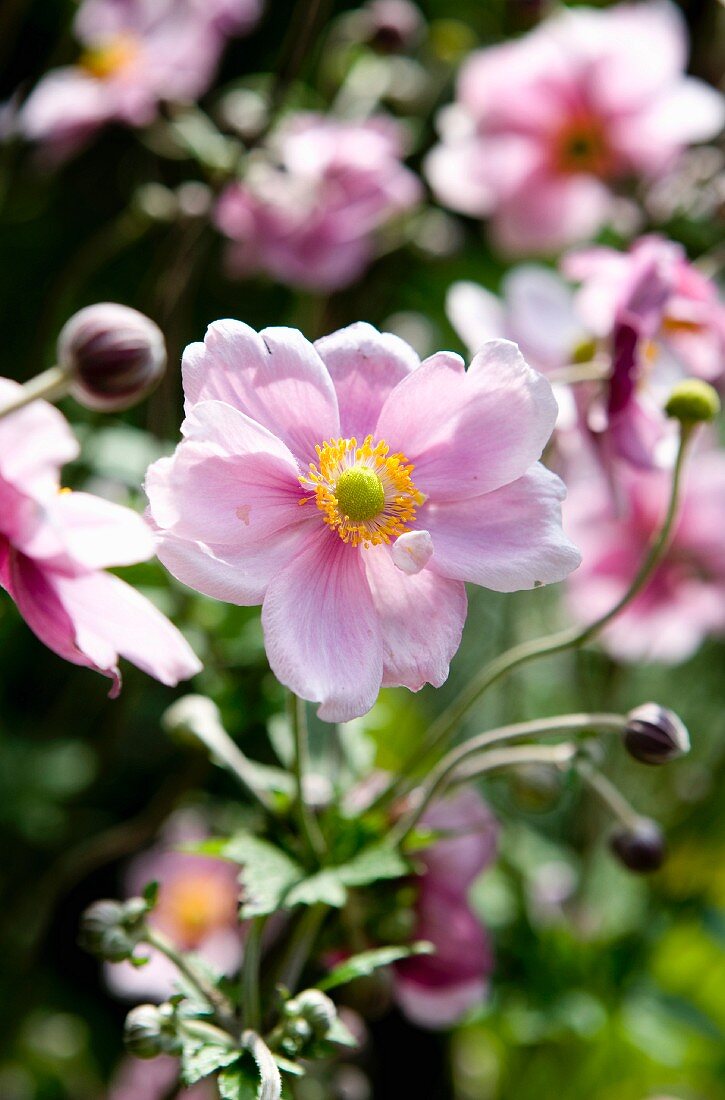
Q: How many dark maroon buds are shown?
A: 3